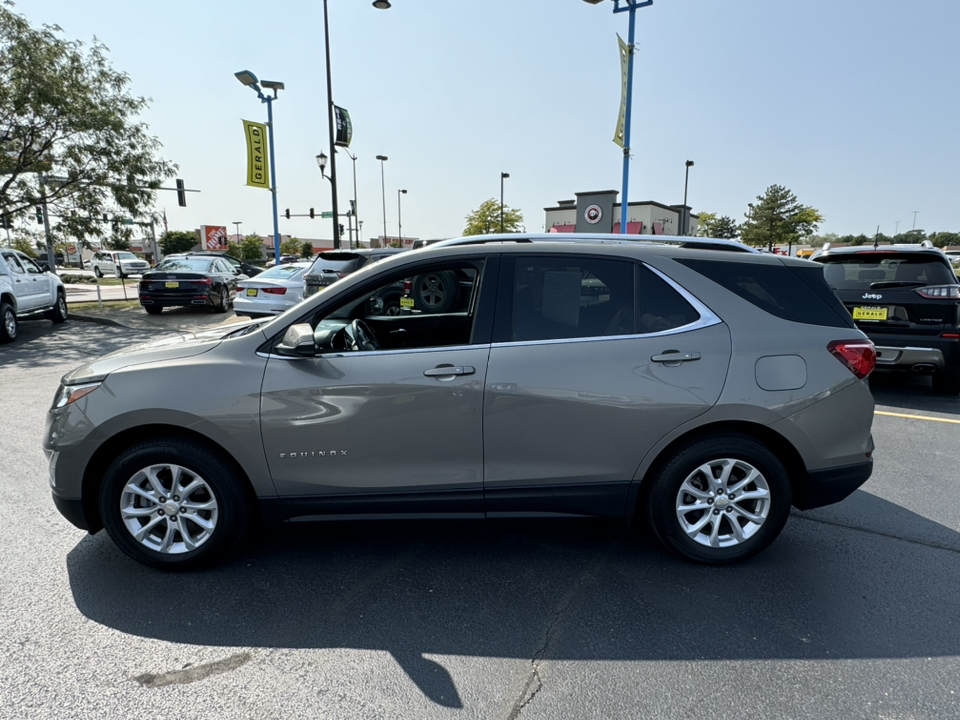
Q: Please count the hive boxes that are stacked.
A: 0